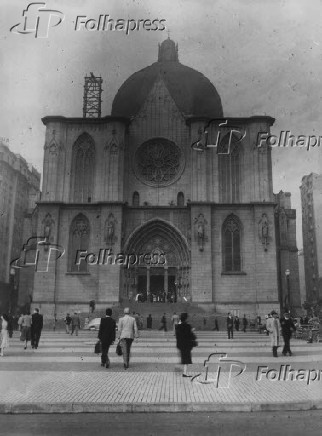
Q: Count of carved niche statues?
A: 4